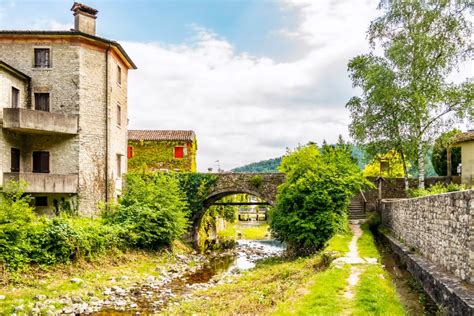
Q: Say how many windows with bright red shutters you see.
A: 2